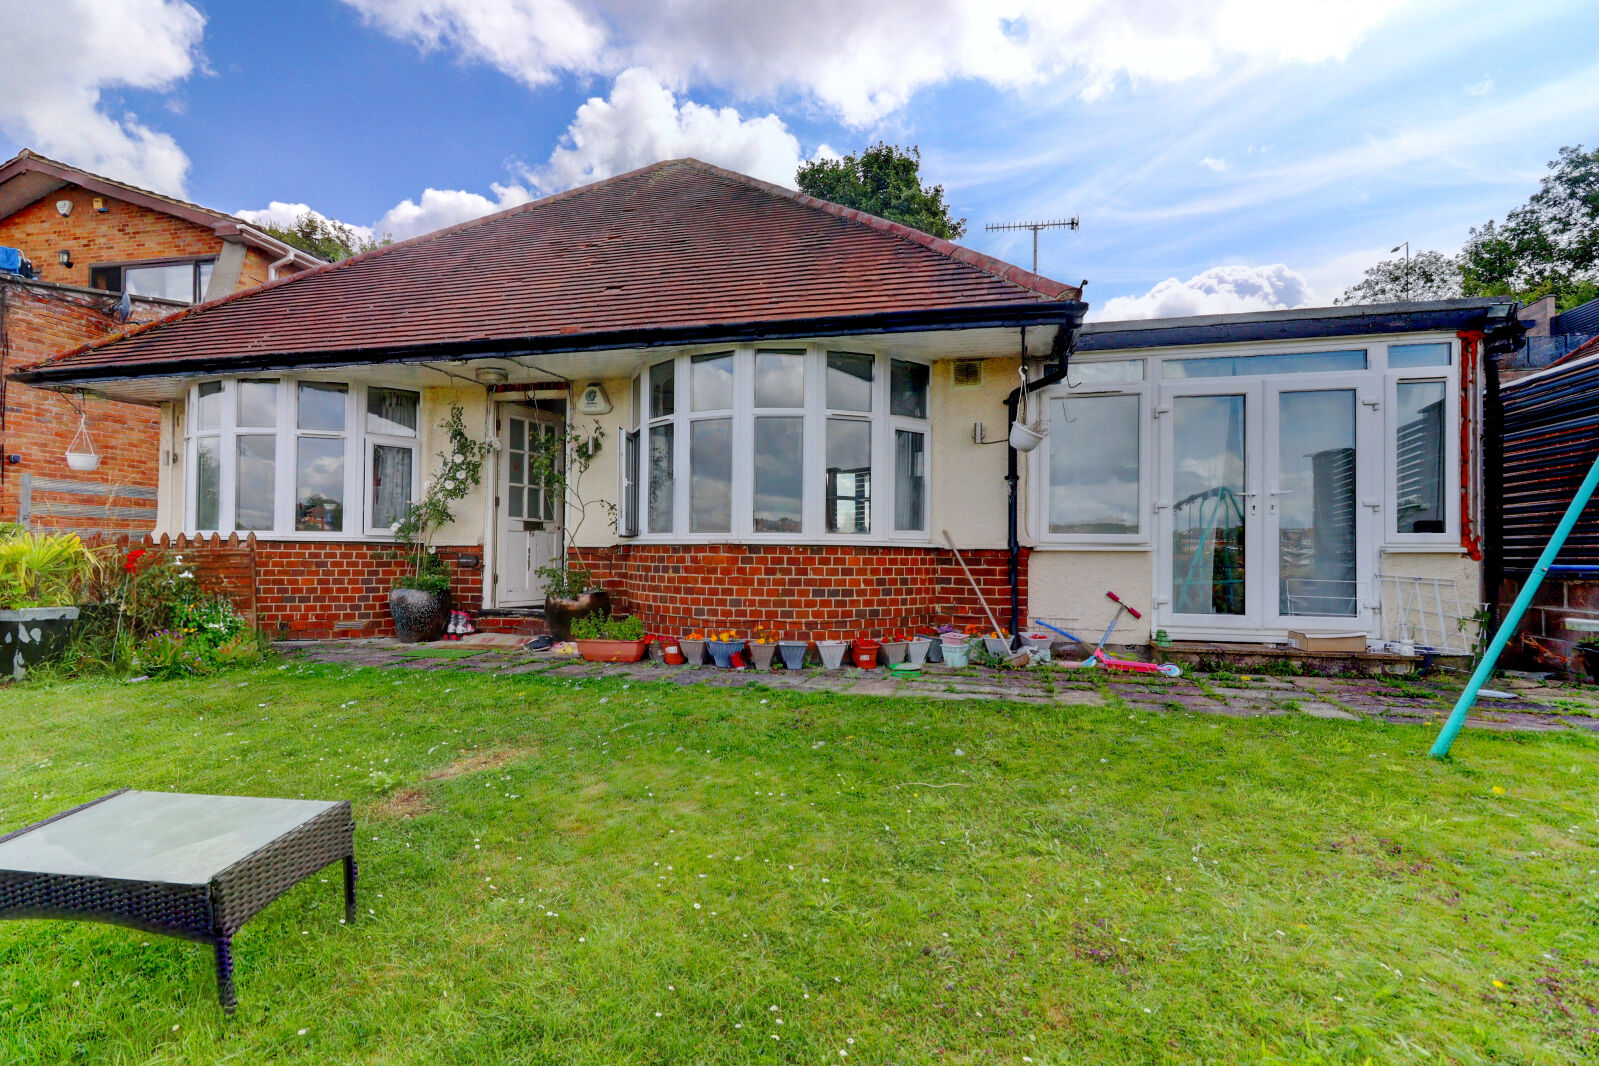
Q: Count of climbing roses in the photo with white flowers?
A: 1